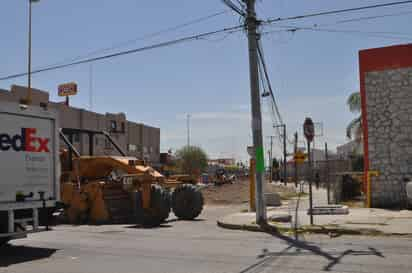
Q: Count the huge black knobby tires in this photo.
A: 2